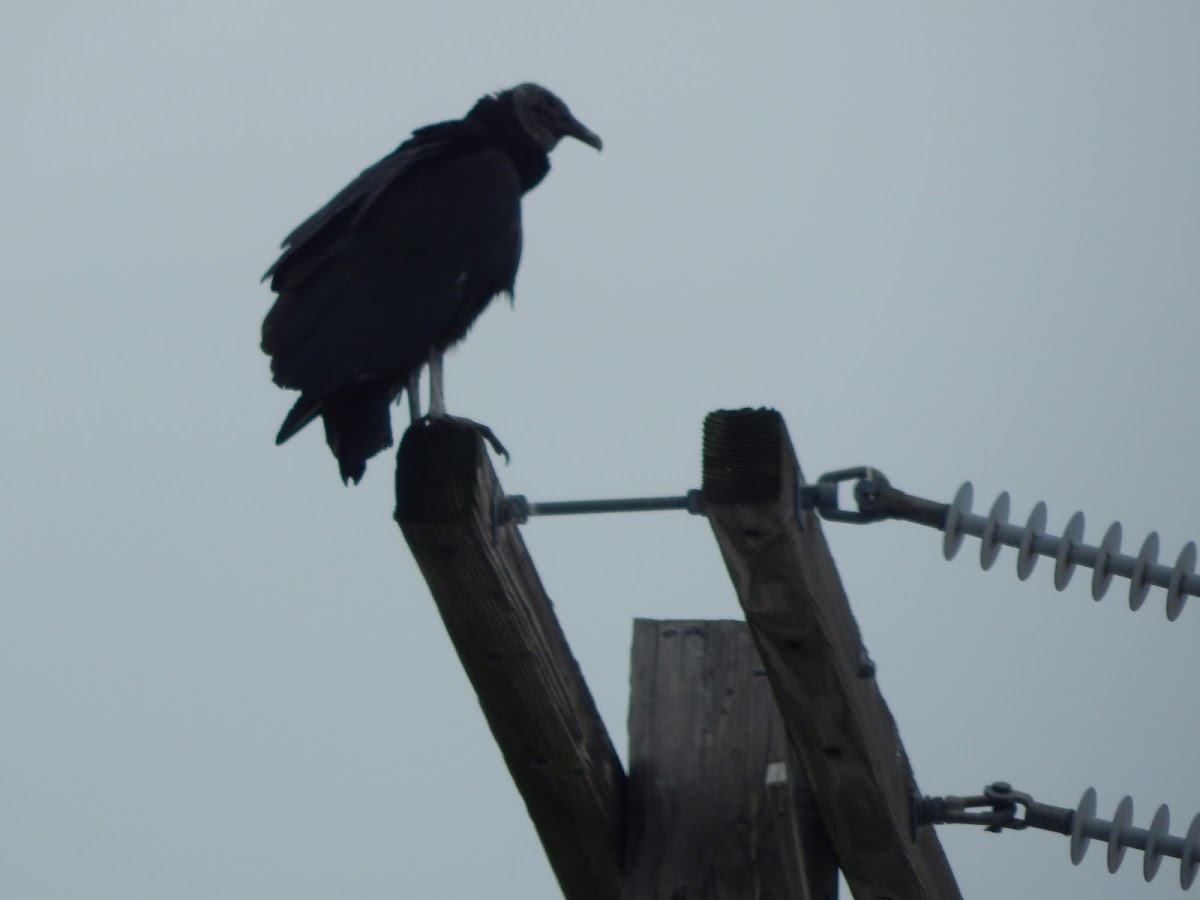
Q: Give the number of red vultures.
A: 0